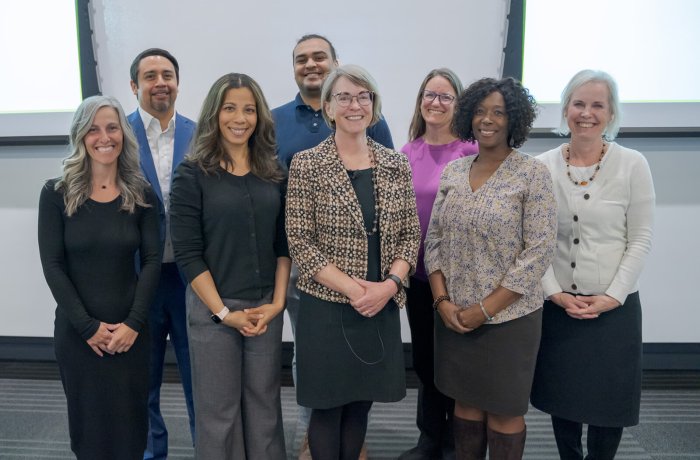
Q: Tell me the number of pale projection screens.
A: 2